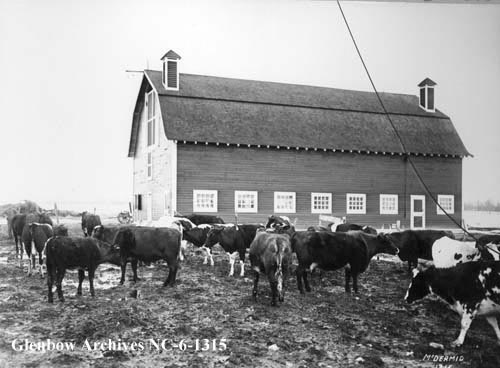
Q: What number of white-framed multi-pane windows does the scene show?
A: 7